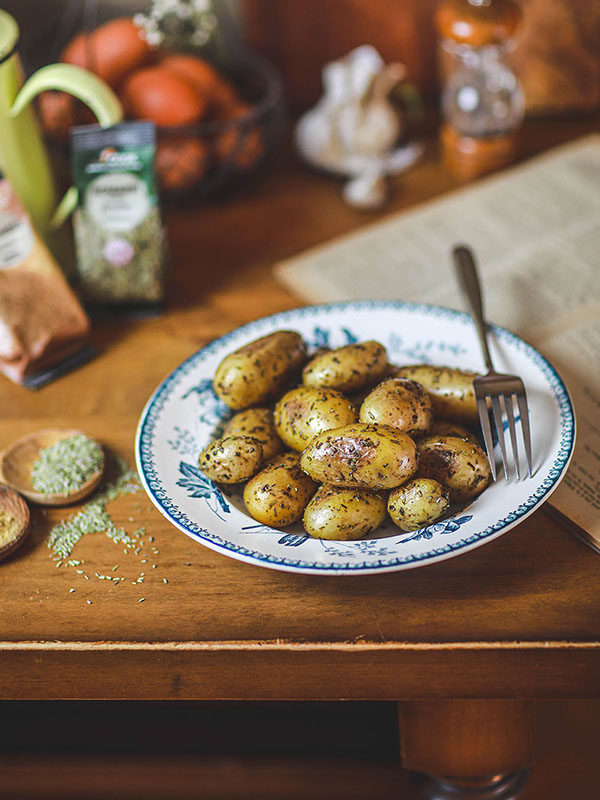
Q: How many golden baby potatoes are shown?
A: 13